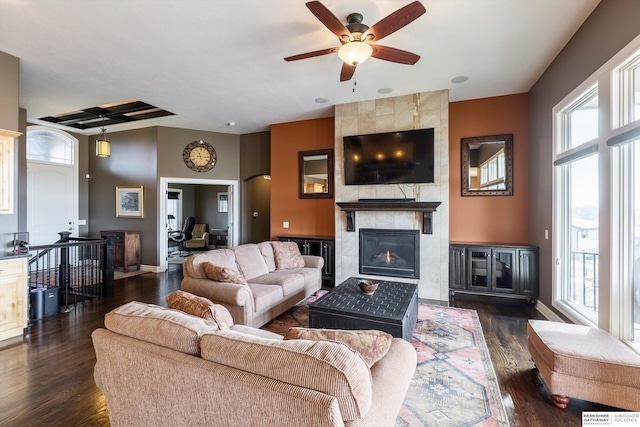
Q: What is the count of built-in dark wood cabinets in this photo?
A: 2